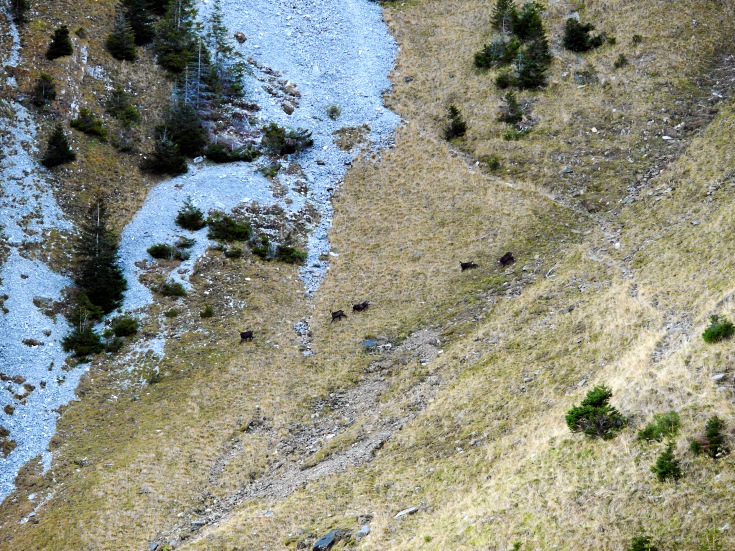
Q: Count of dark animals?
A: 5